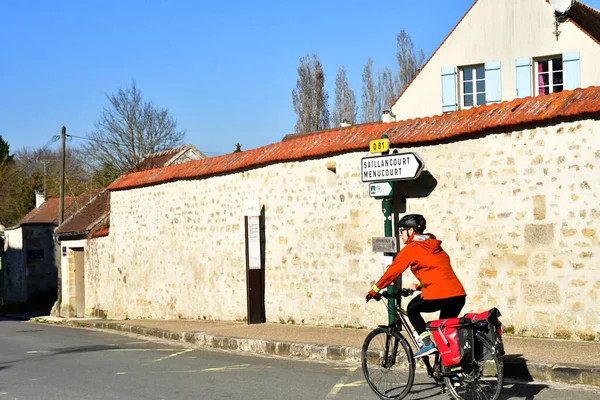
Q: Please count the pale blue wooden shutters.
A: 4